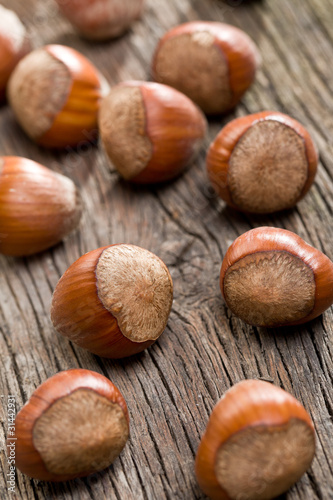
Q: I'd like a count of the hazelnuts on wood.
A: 11